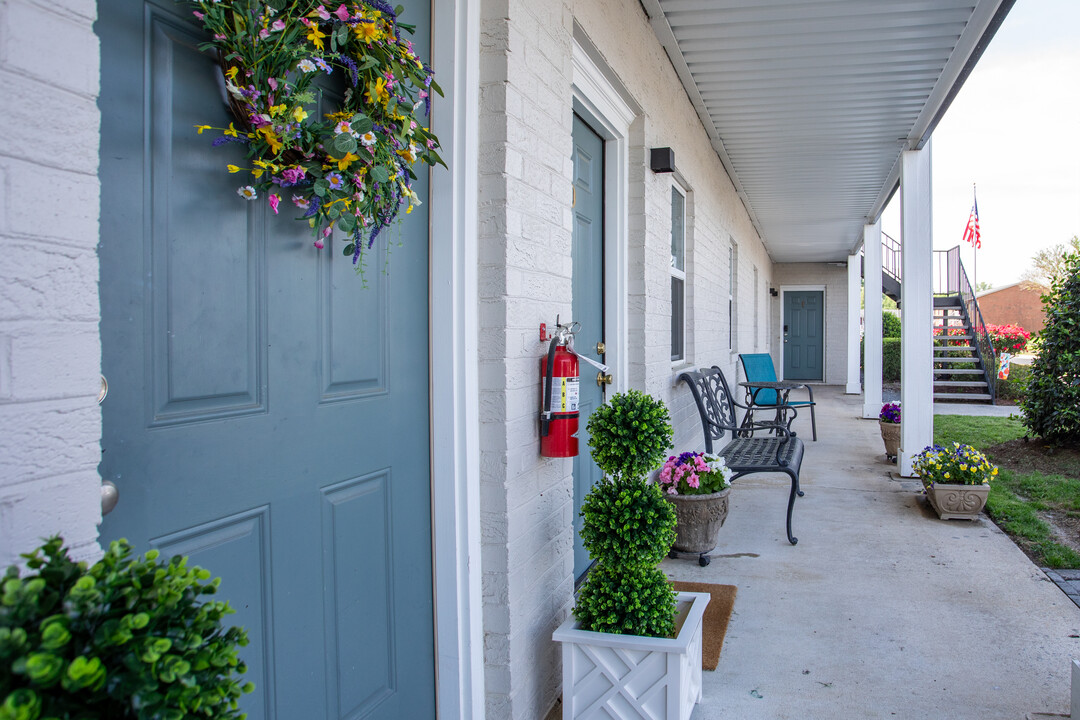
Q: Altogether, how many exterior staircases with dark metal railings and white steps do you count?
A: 1